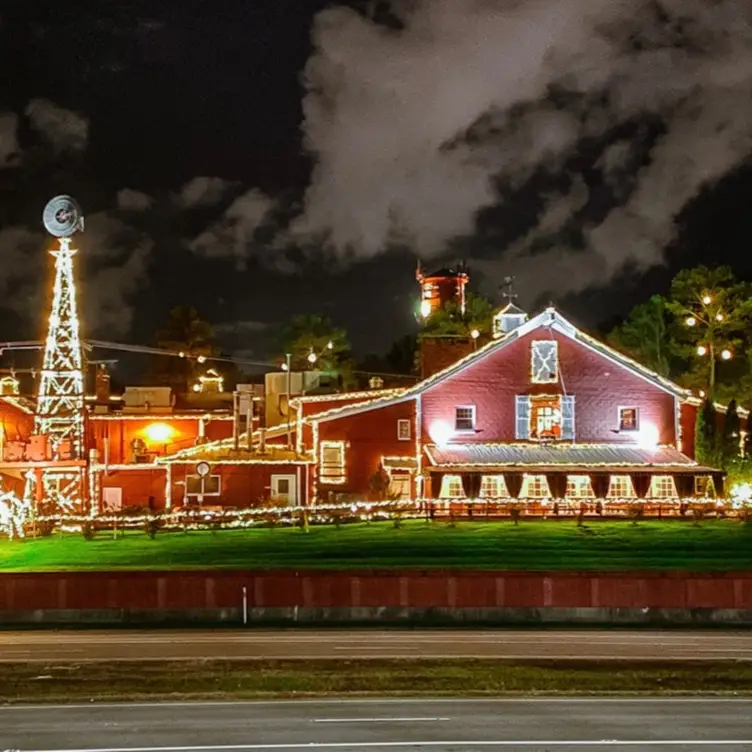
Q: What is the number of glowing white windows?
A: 6